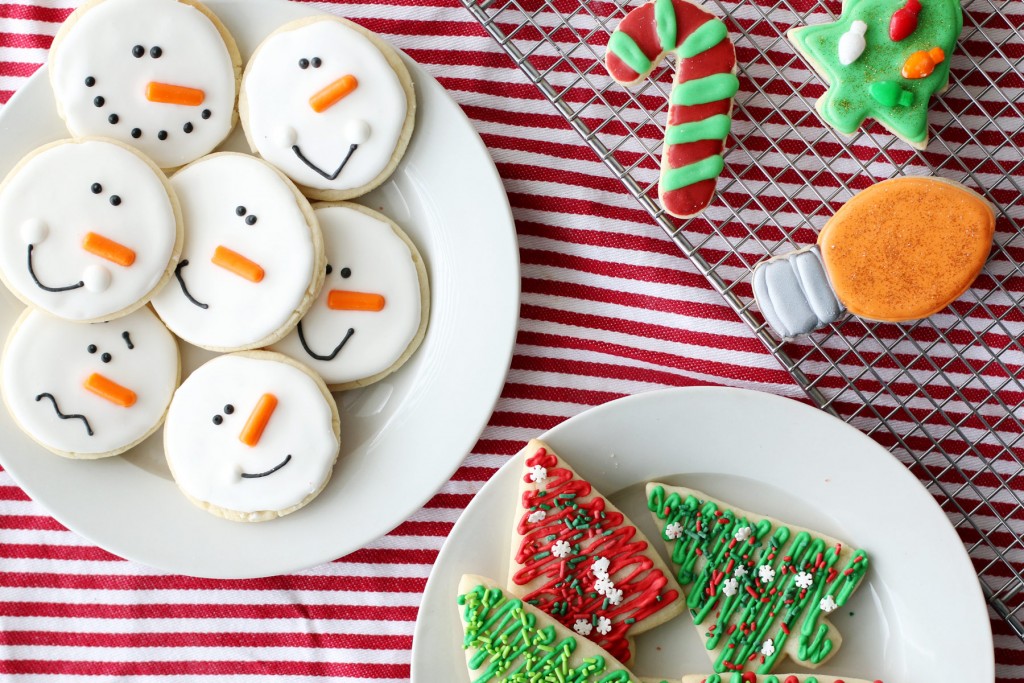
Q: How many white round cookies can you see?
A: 7